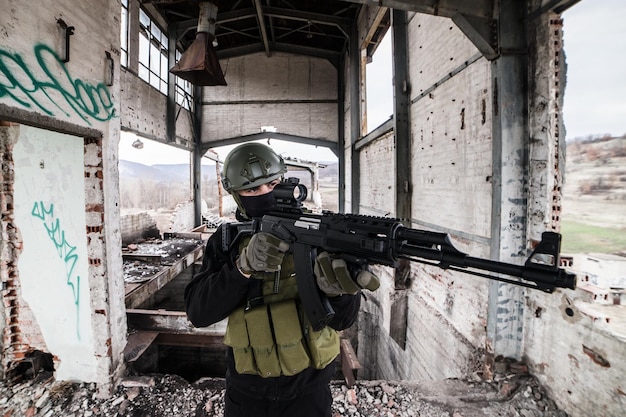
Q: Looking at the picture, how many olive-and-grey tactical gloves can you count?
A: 2